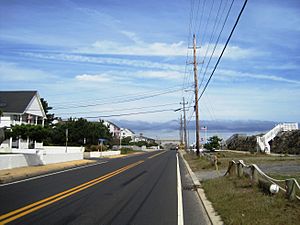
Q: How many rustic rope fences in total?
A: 1